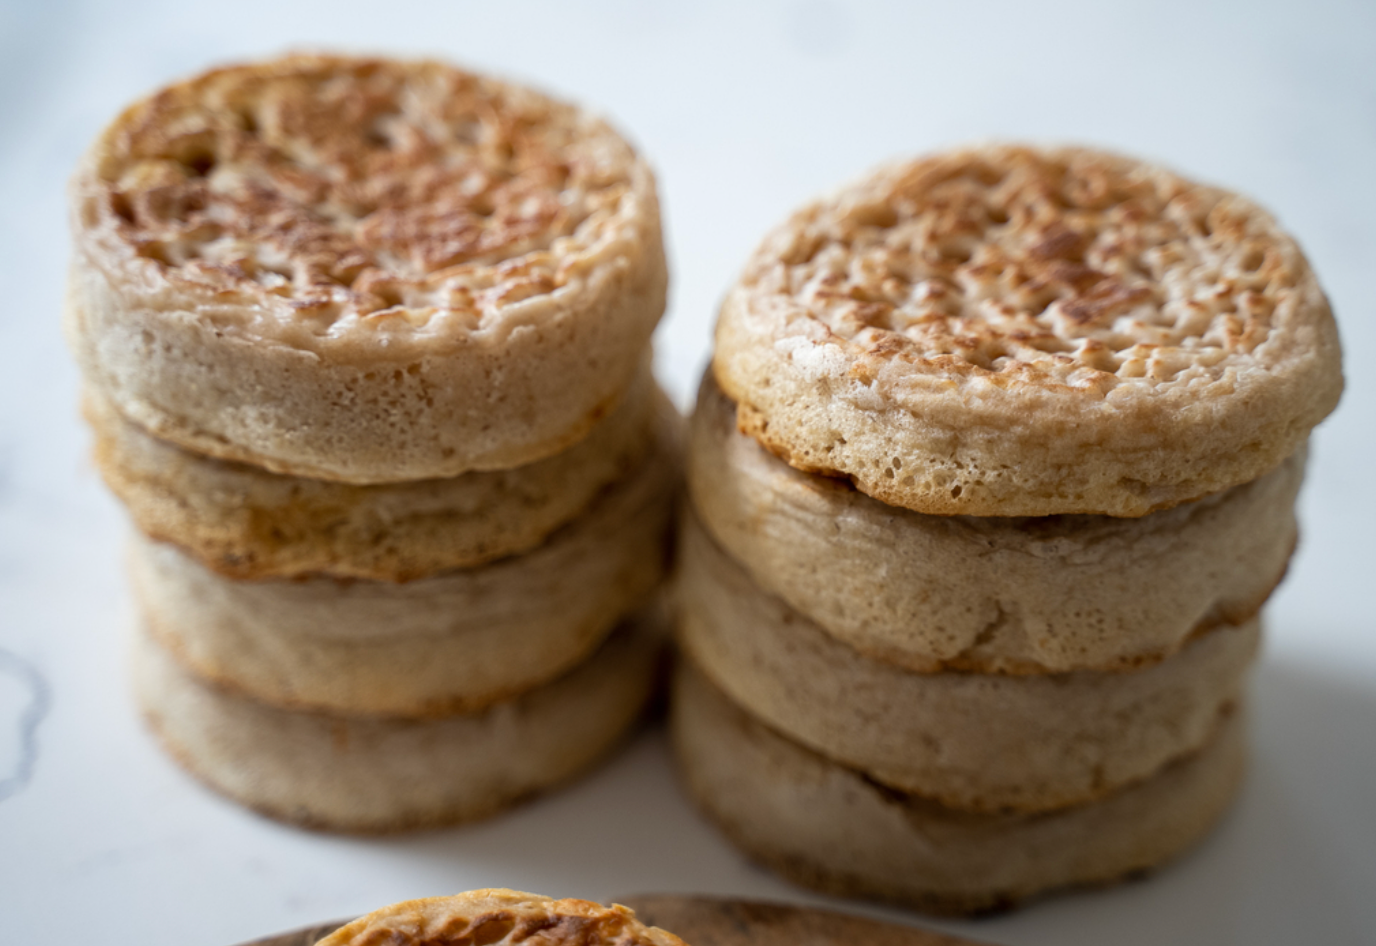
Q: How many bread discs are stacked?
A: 8